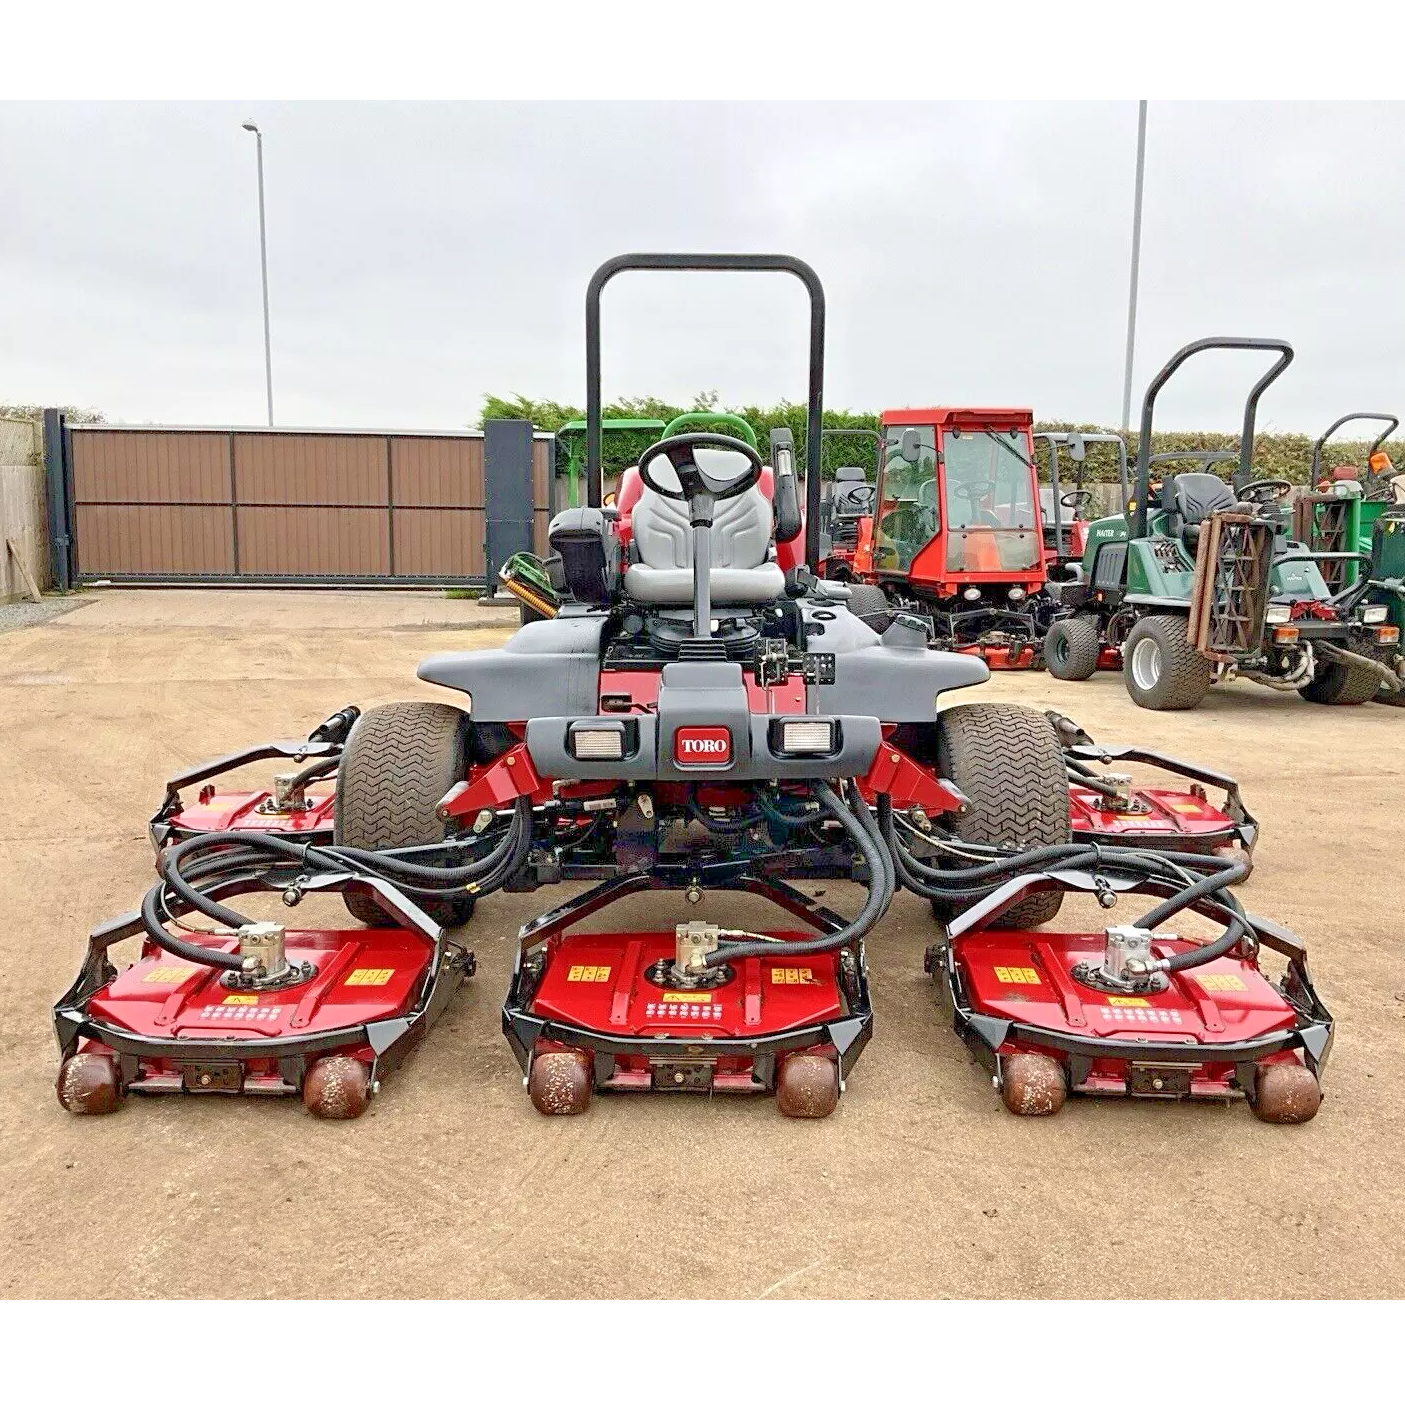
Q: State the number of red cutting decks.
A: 5